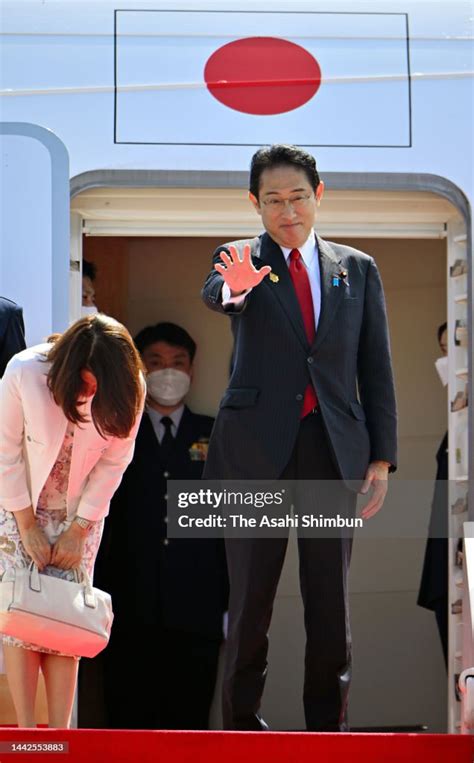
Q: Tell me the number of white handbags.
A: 1